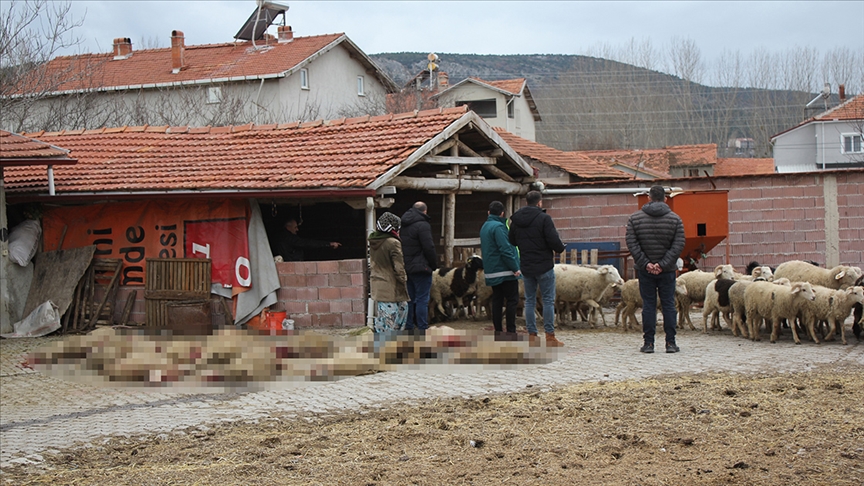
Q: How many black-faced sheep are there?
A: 1